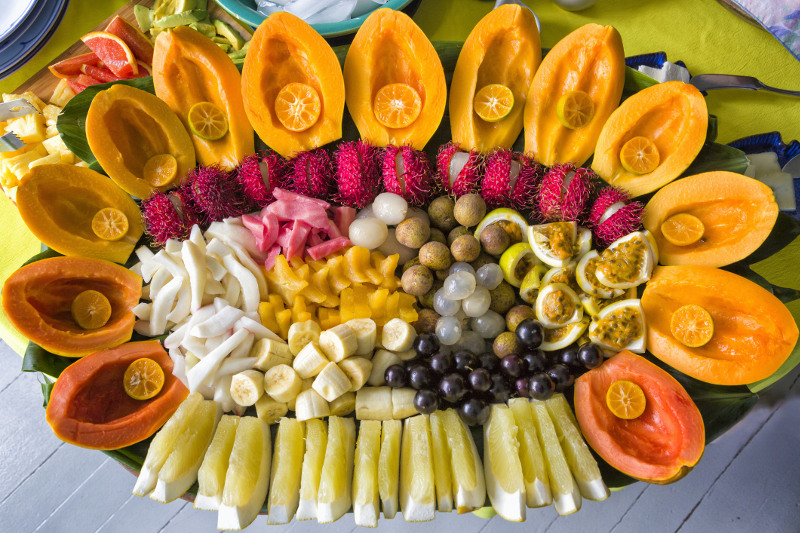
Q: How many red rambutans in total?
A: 10